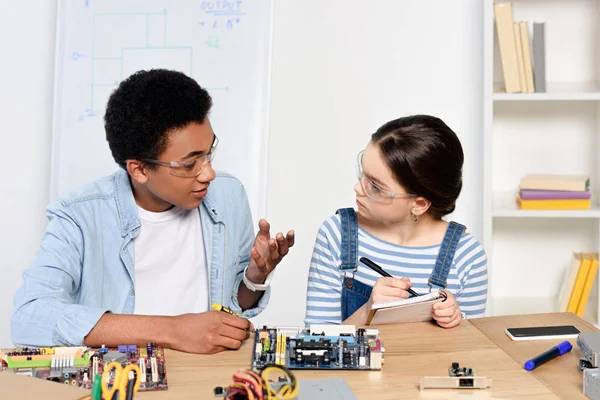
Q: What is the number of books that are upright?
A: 7